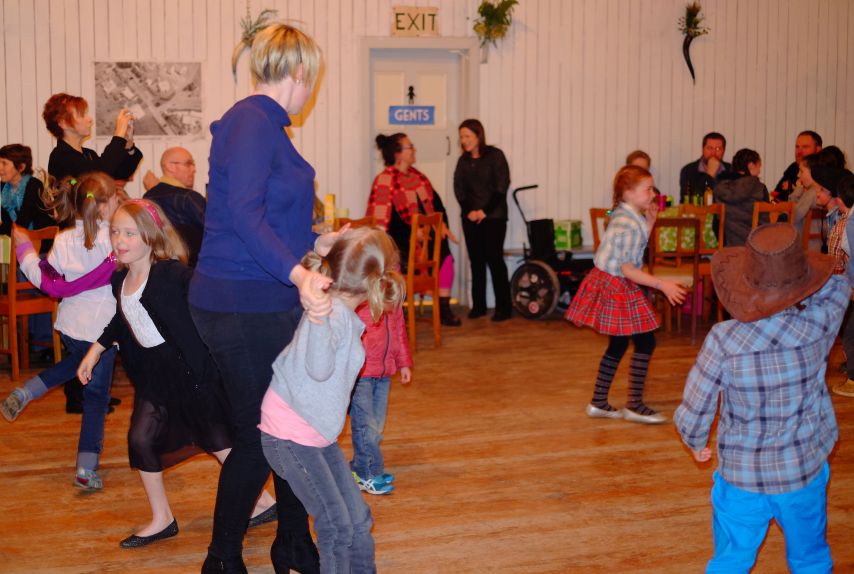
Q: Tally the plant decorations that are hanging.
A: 3